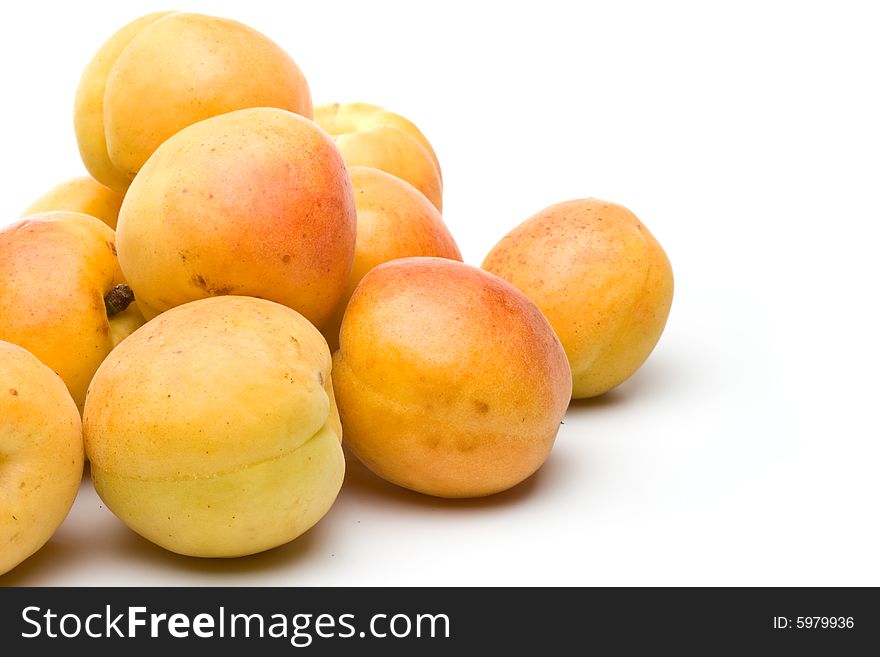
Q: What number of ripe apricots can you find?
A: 10